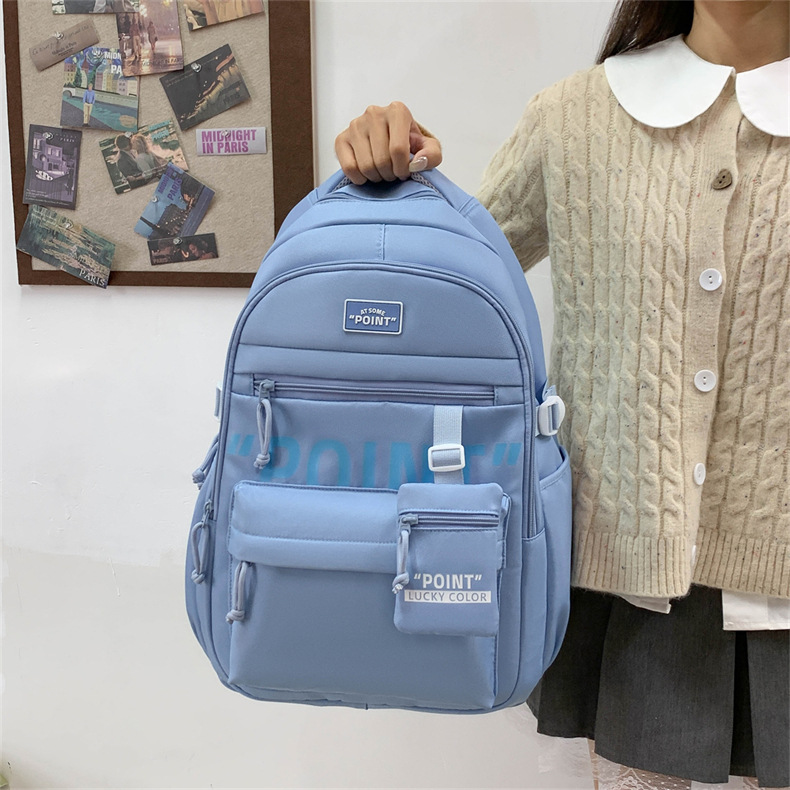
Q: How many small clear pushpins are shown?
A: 9